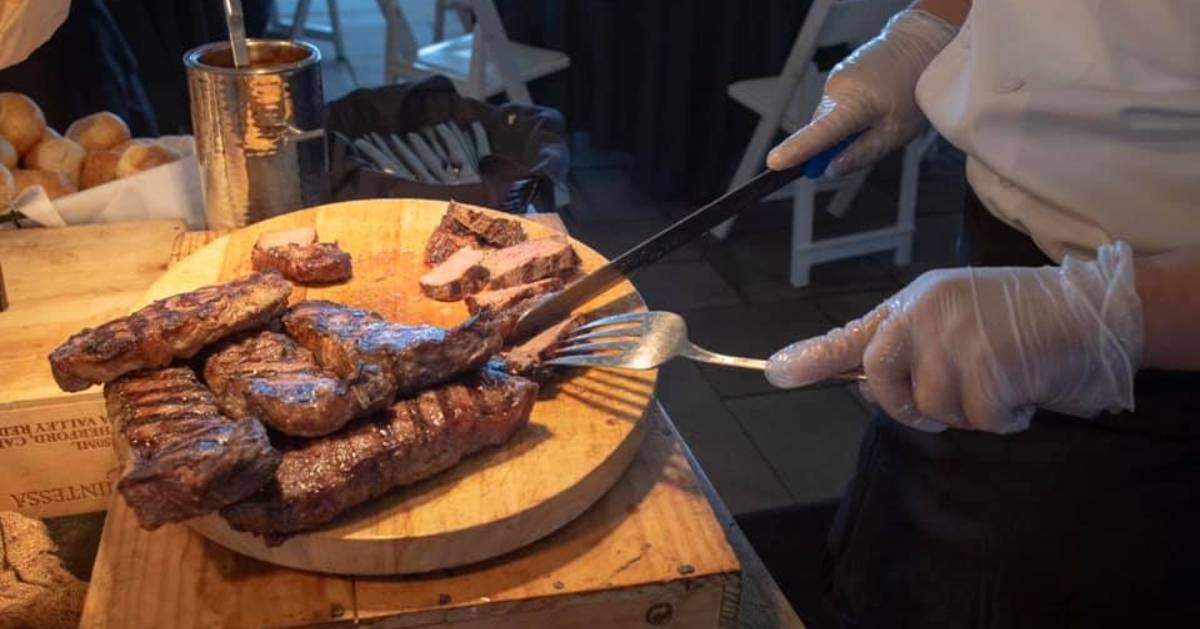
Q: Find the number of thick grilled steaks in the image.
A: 5